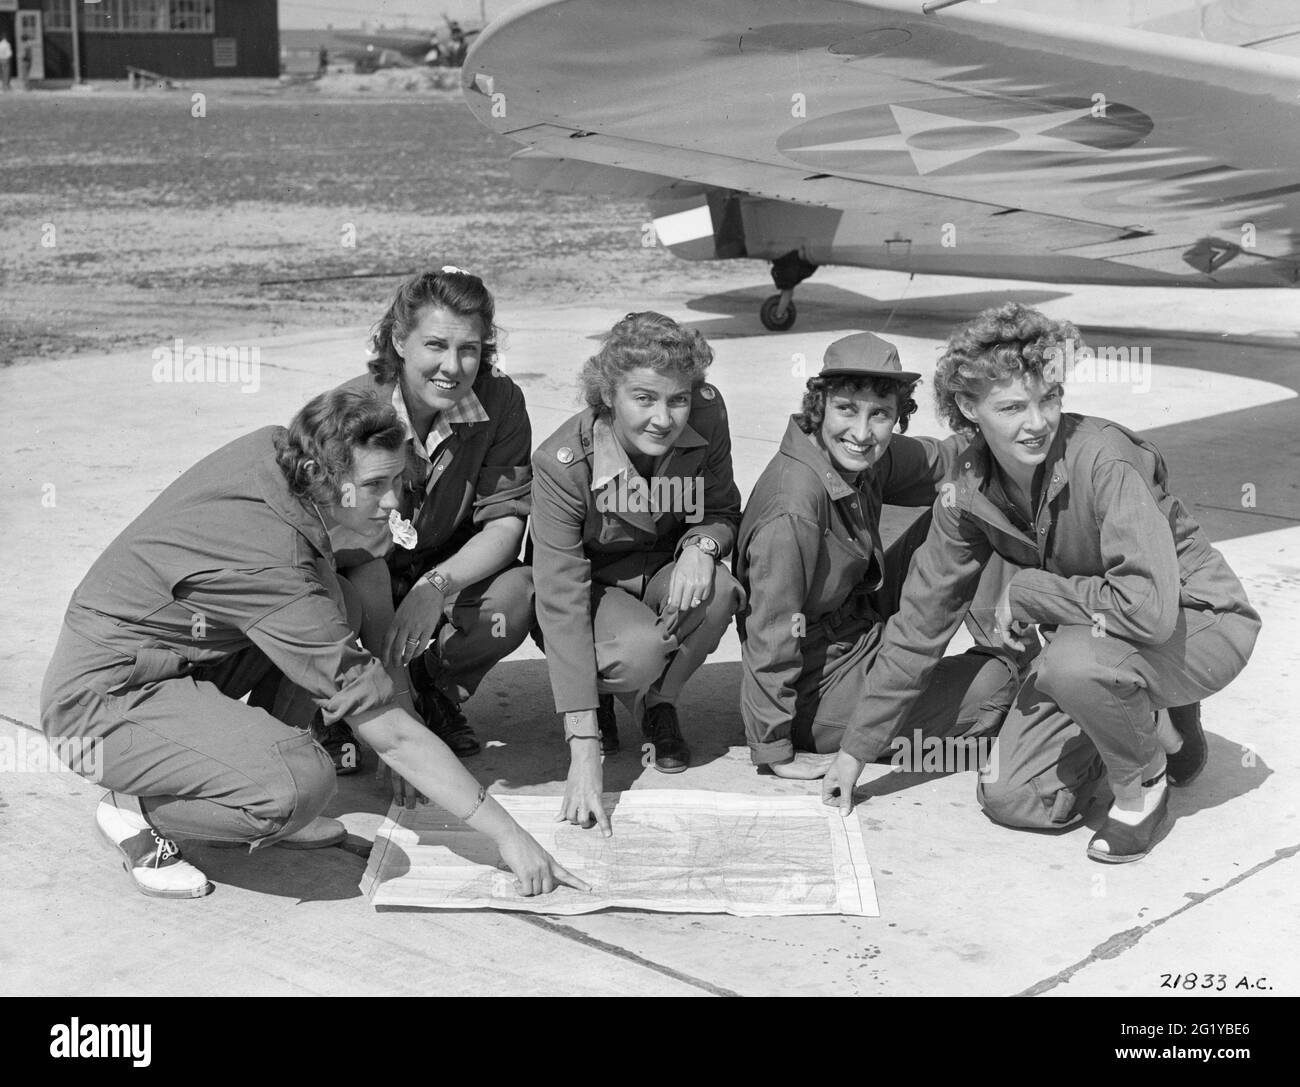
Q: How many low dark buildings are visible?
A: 1